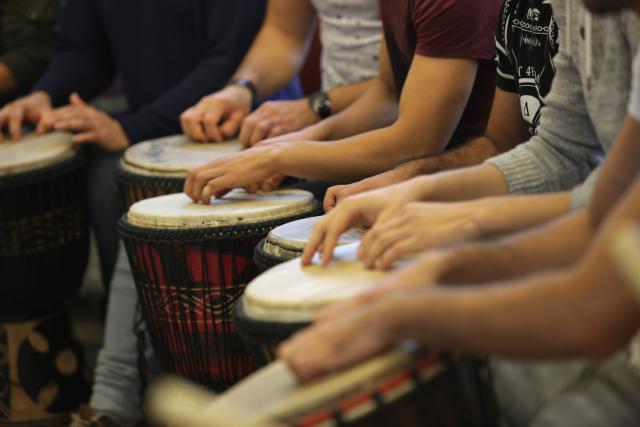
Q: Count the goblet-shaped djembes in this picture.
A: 6